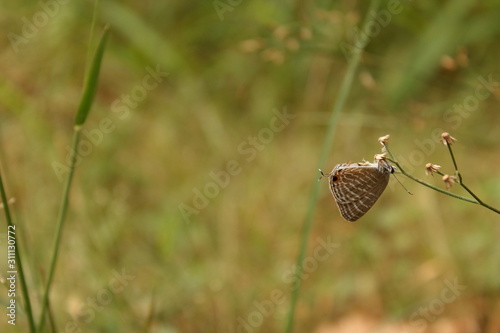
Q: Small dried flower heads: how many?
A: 5